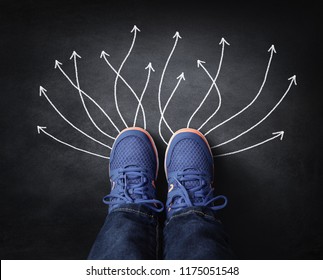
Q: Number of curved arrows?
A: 14